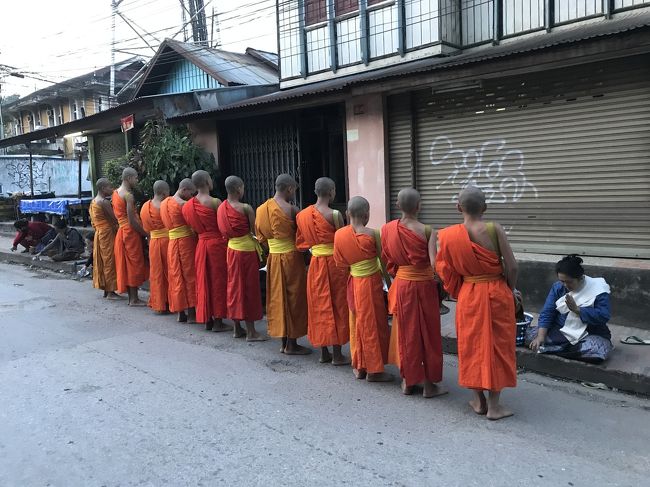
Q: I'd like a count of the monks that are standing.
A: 11